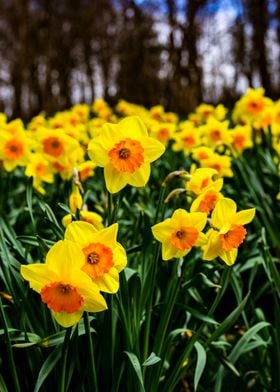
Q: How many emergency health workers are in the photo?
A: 0